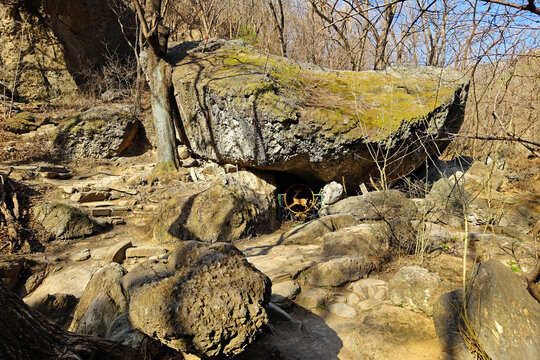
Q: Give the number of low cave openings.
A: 1